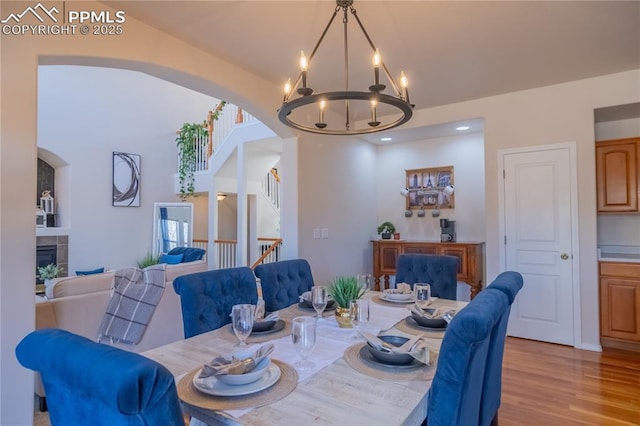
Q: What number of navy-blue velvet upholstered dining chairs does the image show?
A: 6